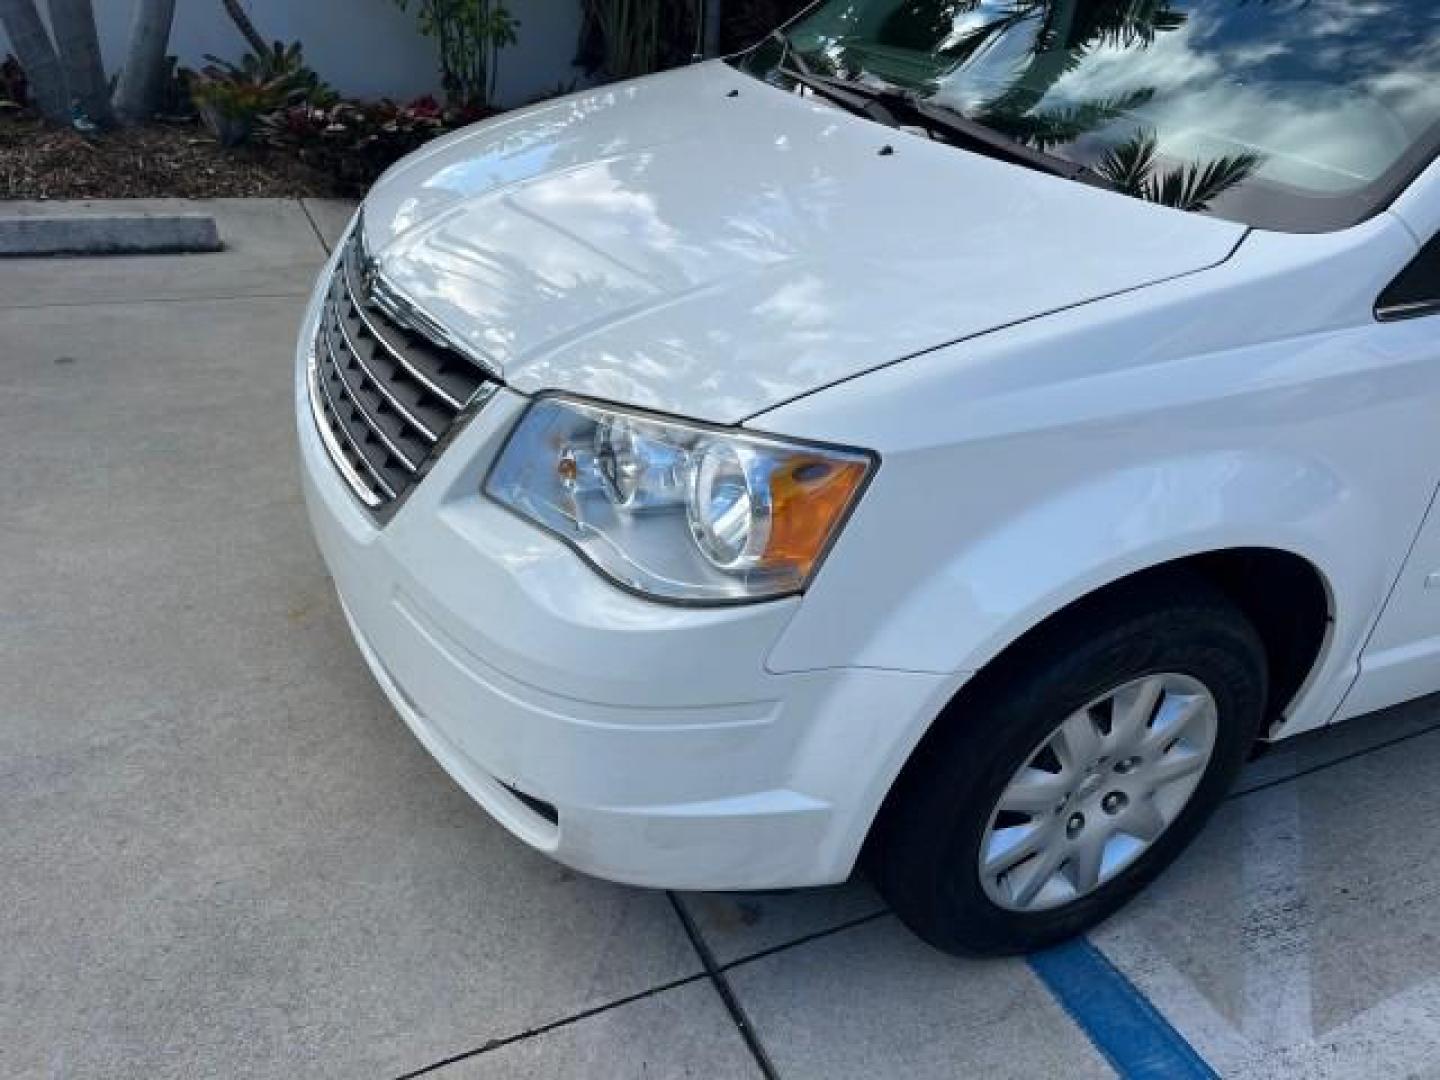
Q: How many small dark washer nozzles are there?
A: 2